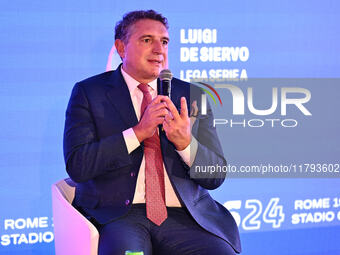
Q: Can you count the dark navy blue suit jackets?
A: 1